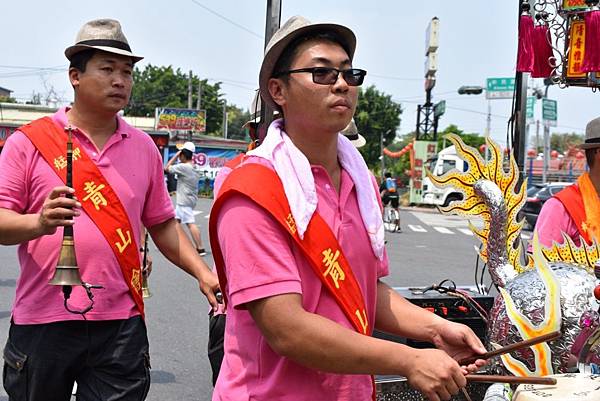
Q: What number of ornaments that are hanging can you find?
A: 3